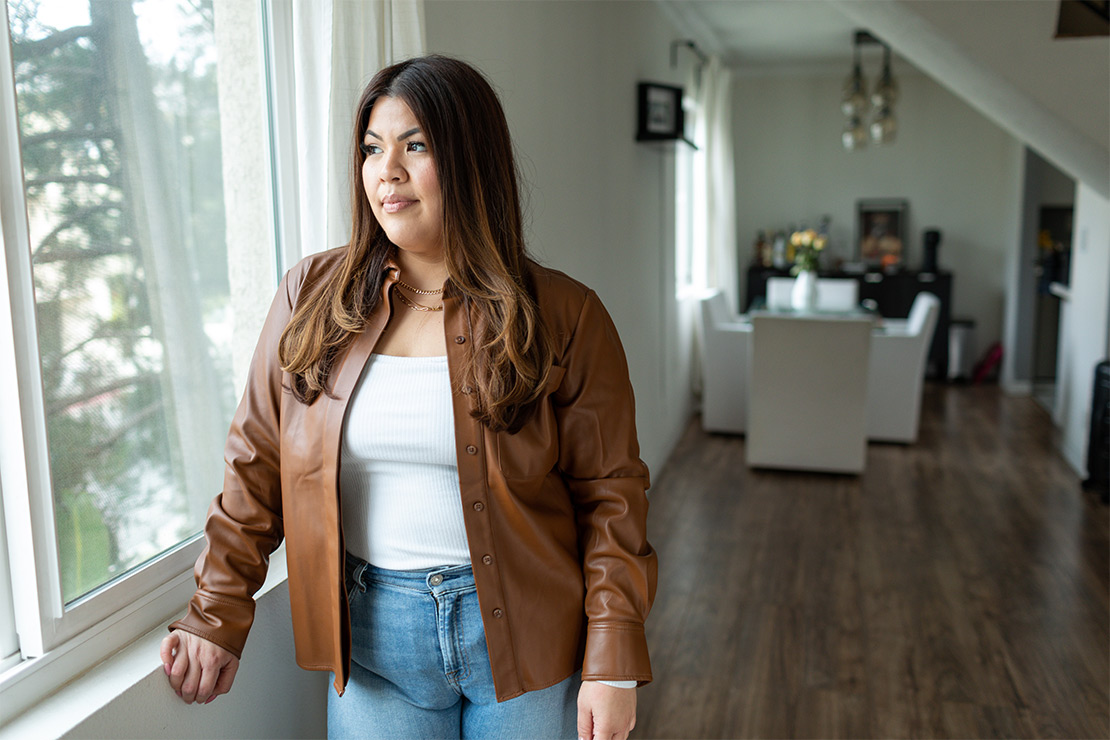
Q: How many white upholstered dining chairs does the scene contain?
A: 4